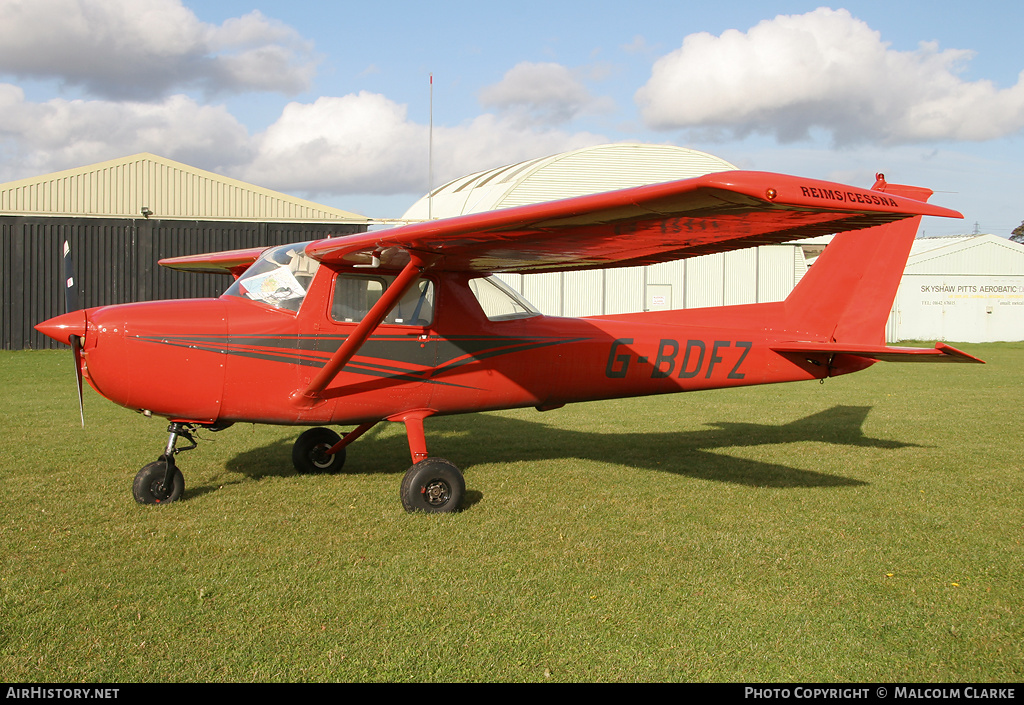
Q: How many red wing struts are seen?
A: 1